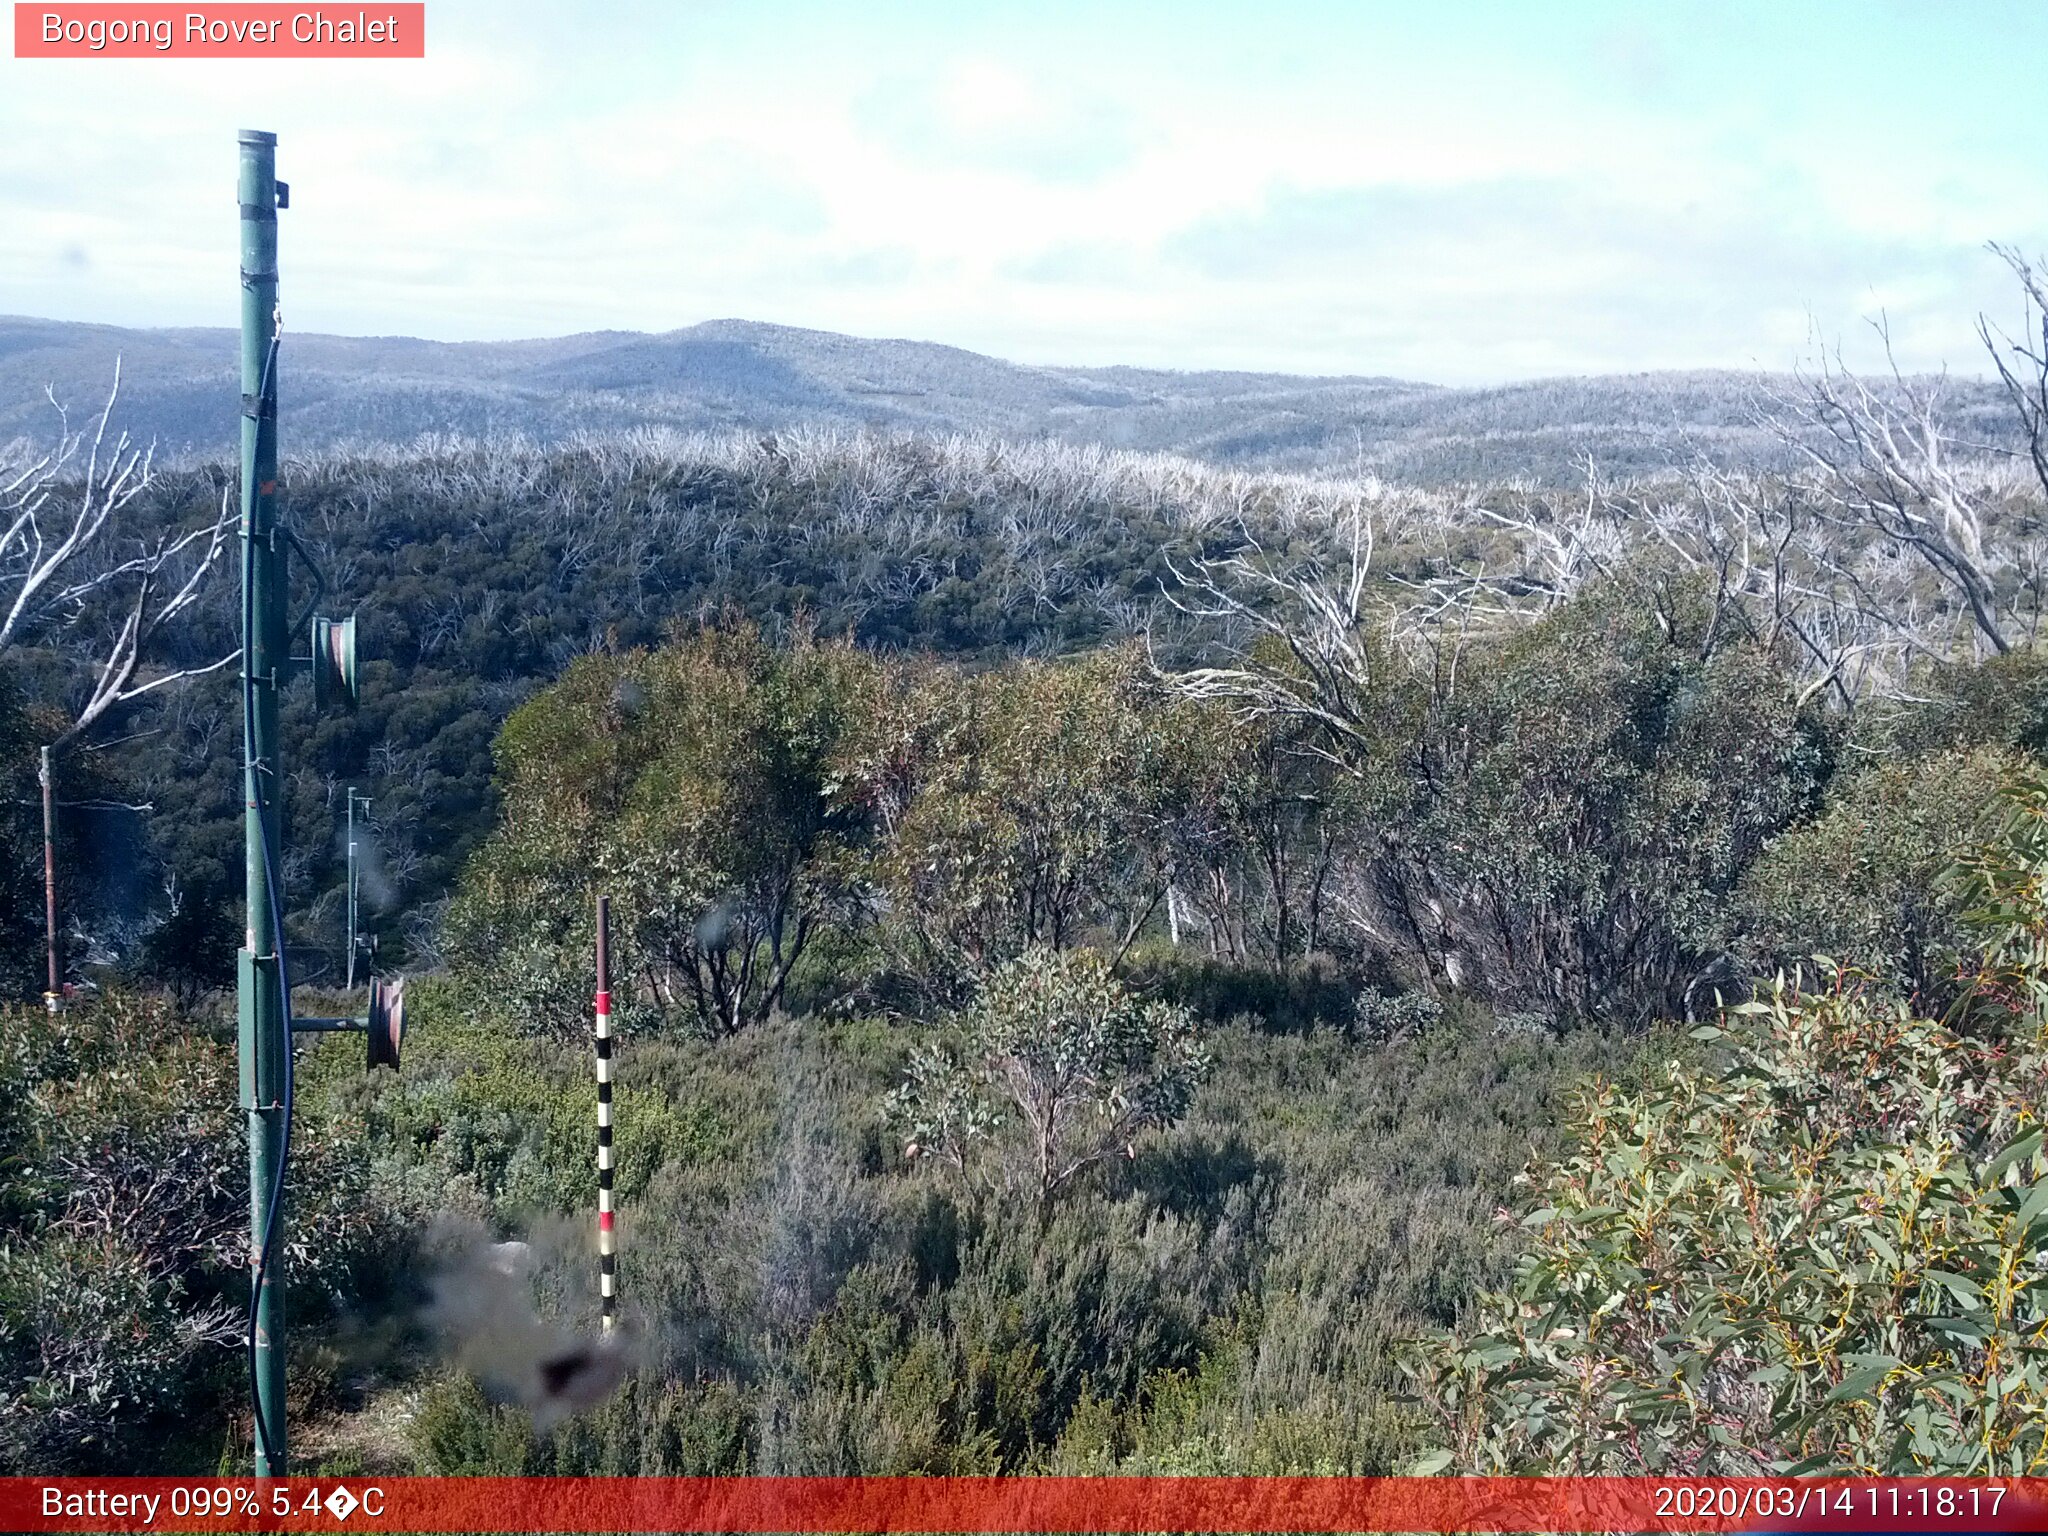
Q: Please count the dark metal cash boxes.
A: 0